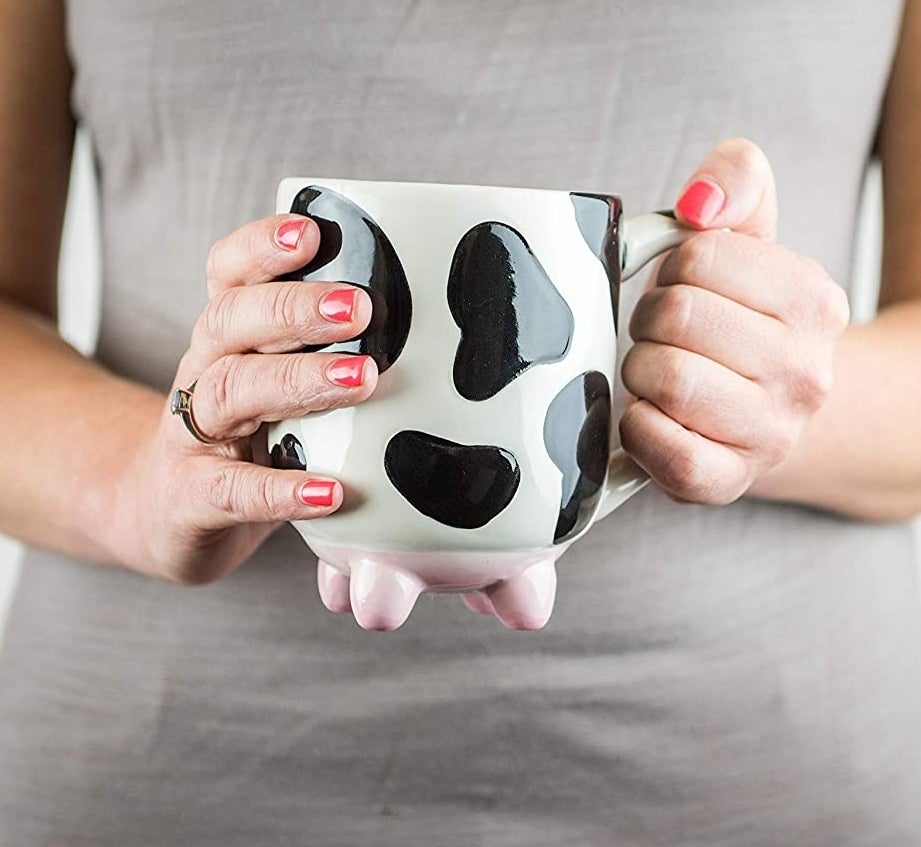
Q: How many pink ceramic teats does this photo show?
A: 4